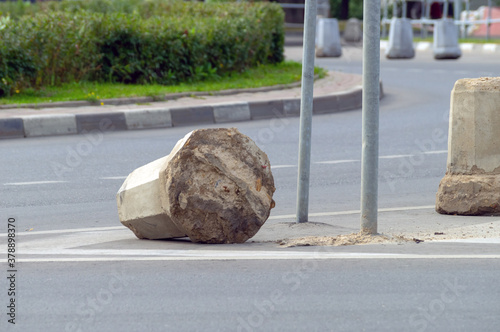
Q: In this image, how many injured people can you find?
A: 0